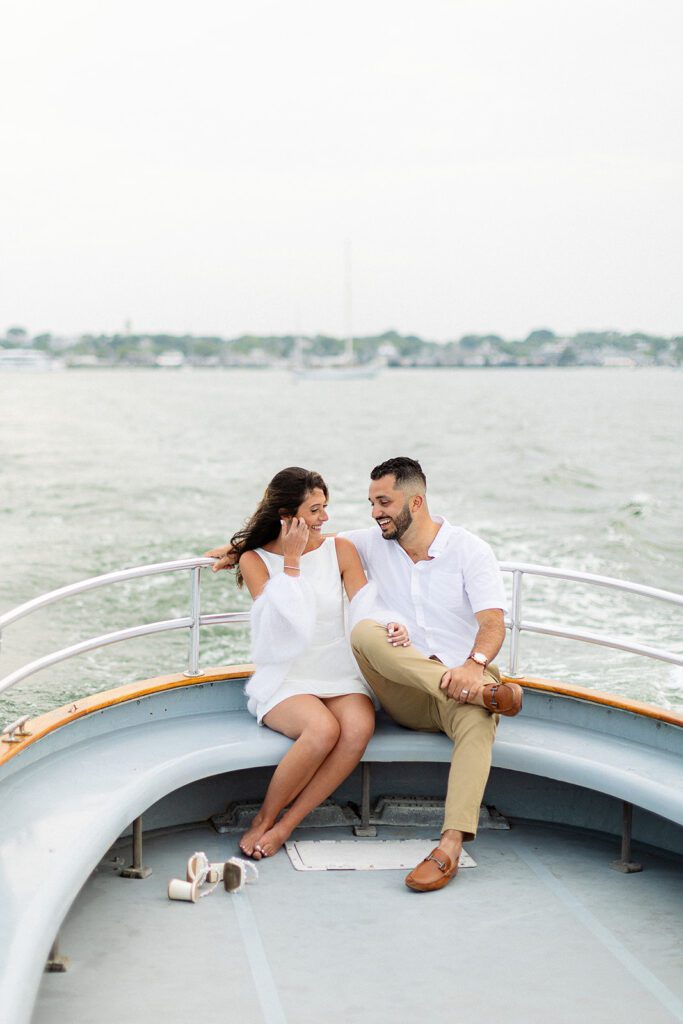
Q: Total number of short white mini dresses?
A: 1